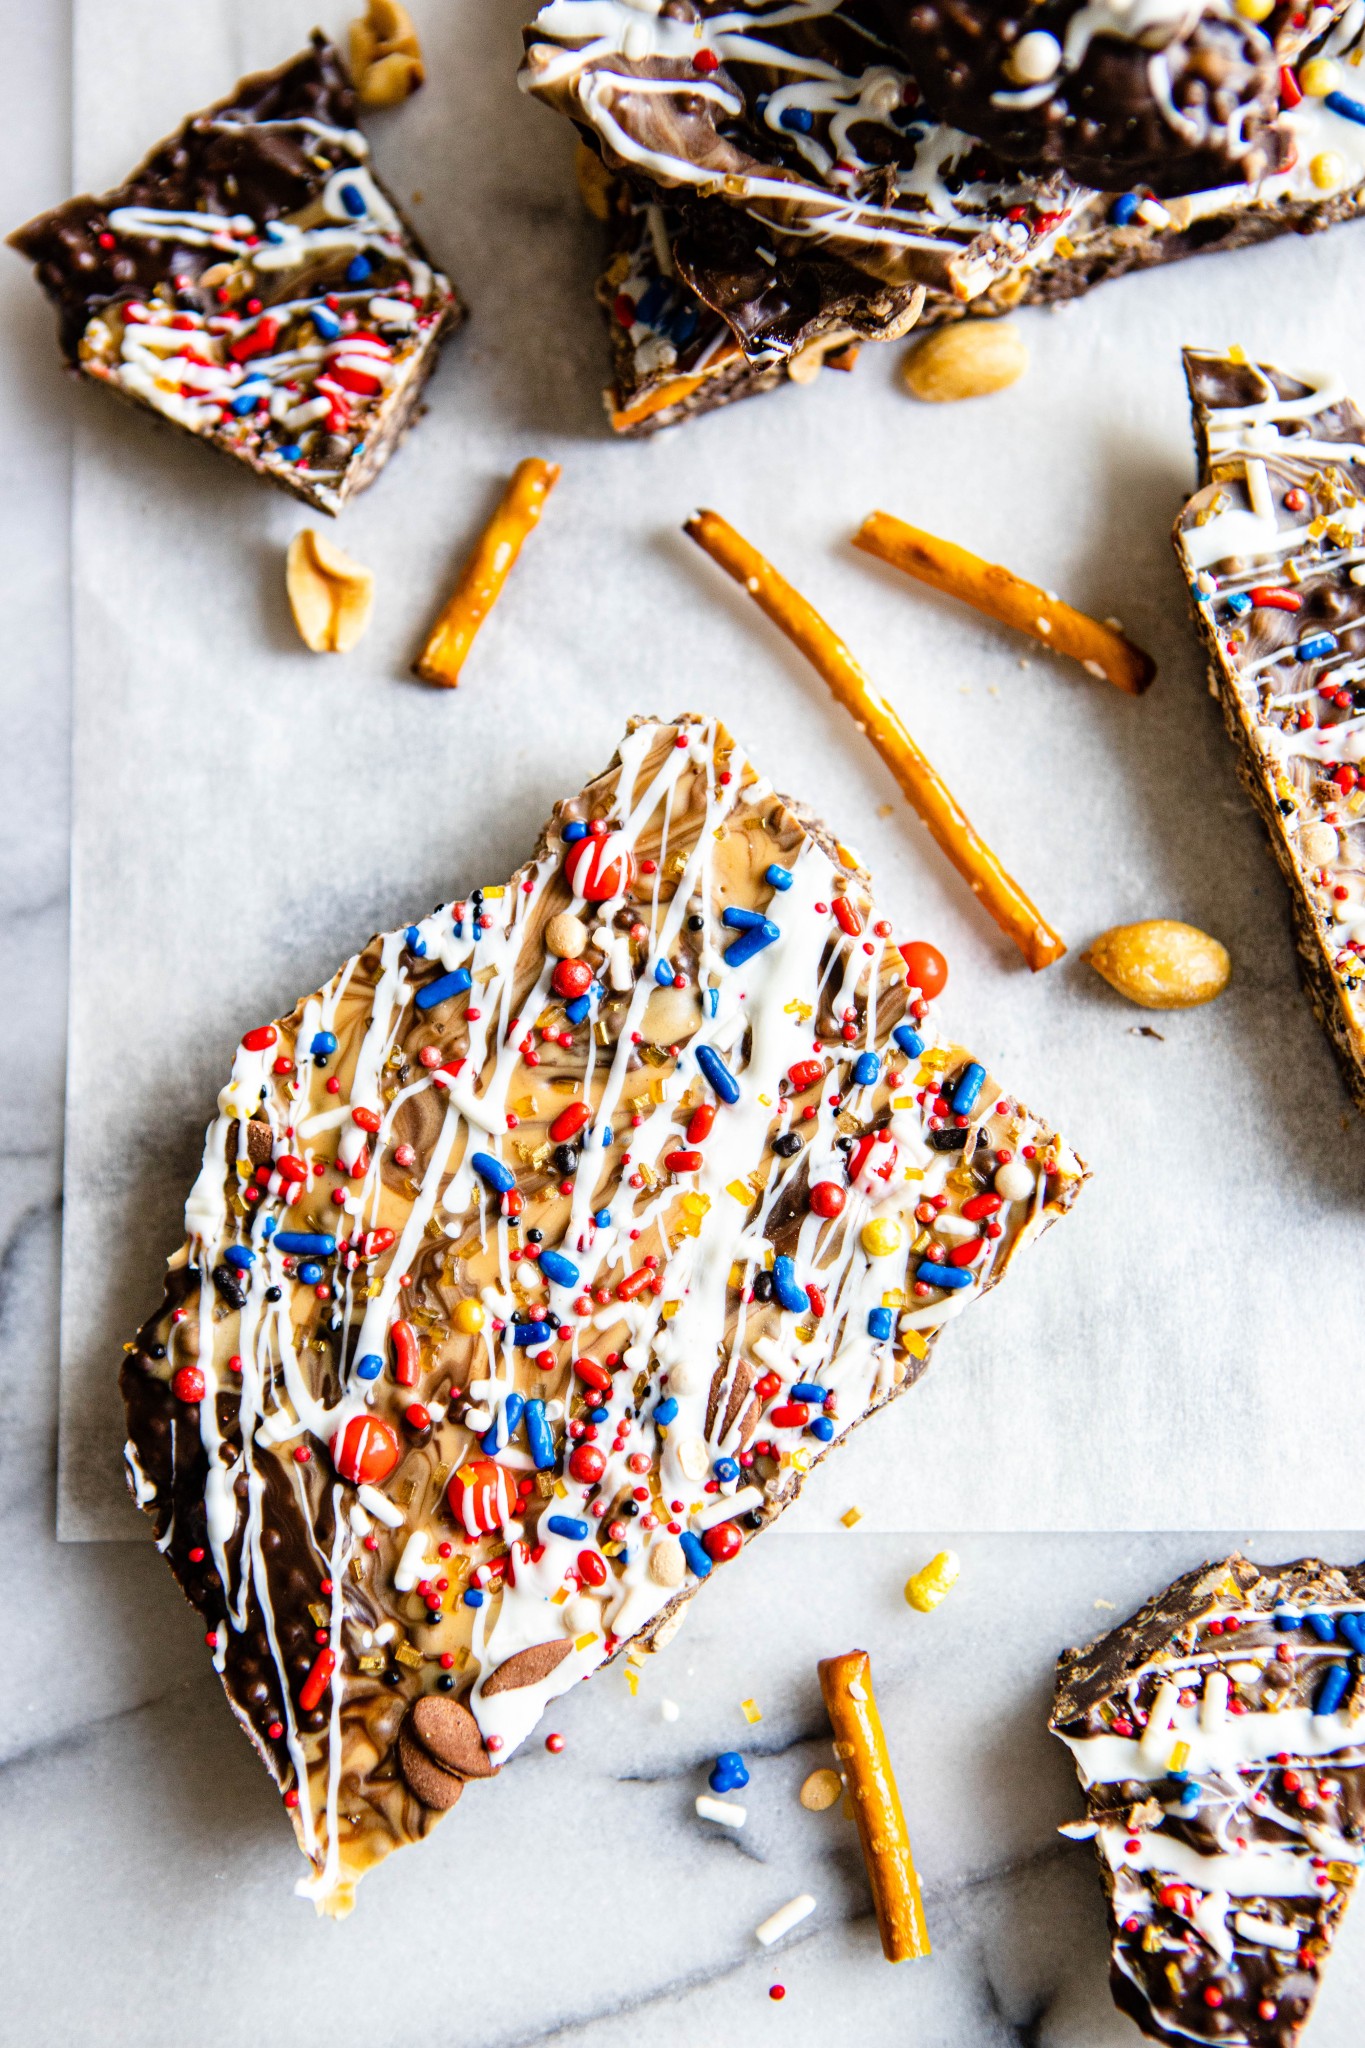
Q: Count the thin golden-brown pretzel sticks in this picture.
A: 4